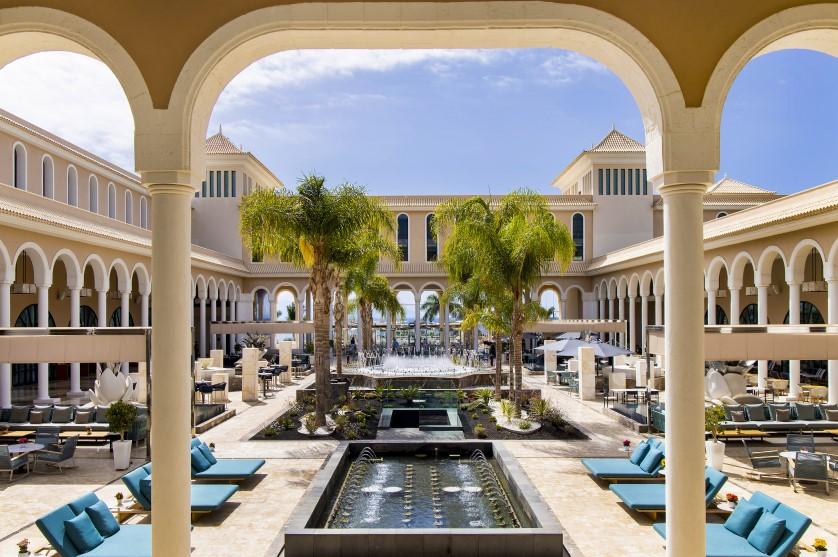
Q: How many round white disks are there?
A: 4